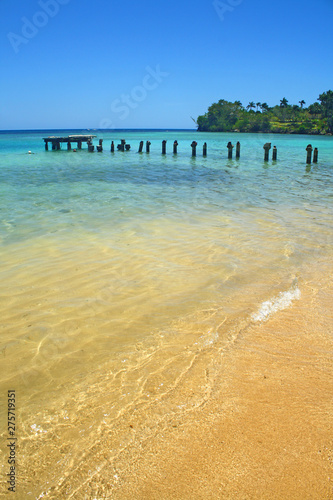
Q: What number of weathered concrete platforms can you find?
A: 1